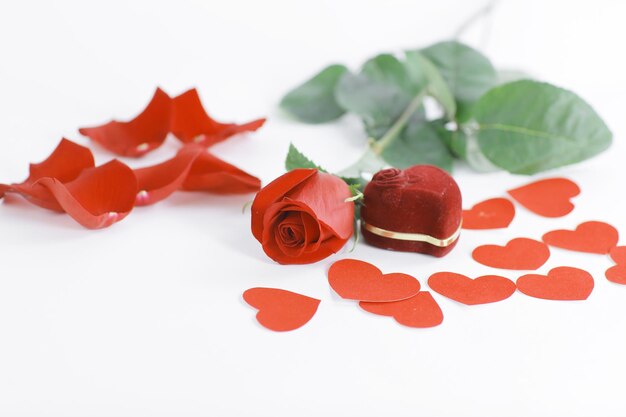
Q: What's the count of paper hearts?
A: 10